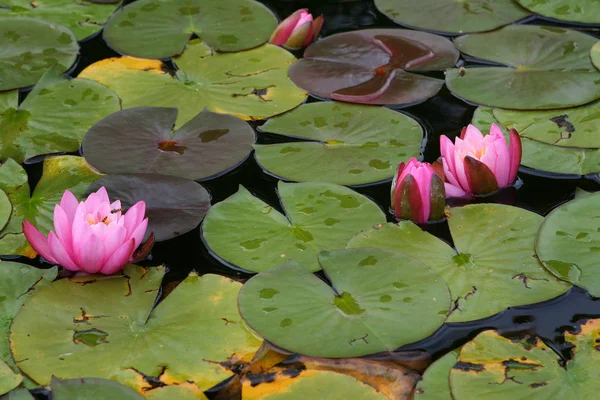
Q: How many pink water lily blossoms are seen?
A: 4